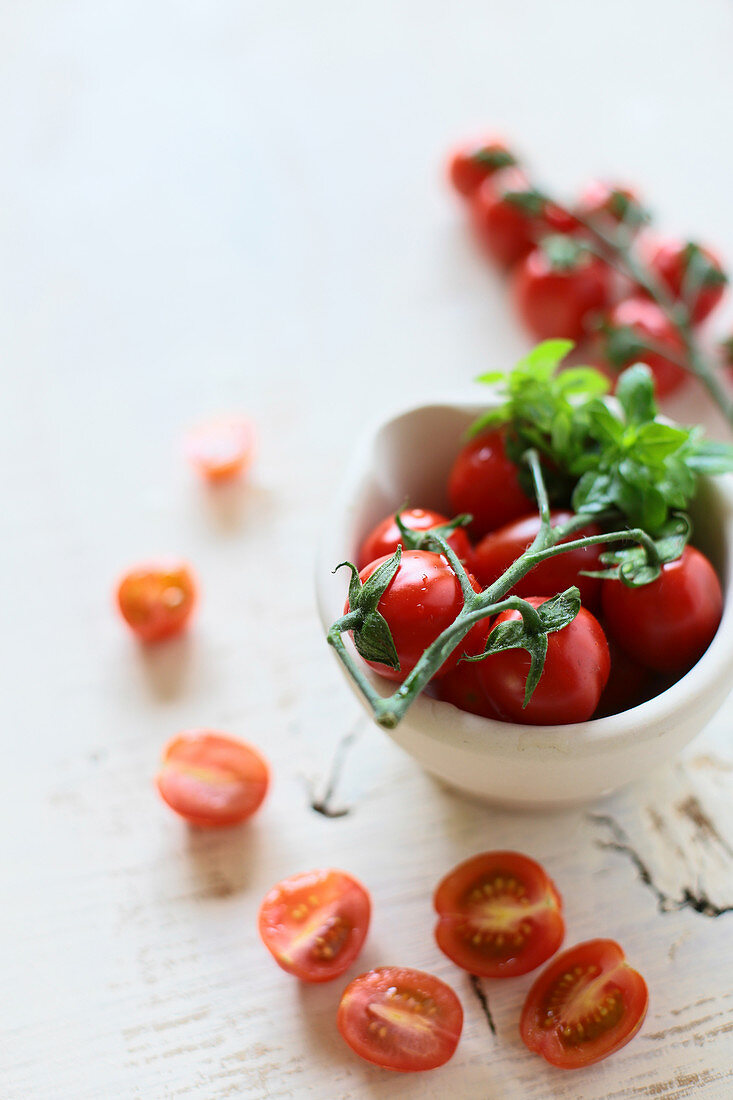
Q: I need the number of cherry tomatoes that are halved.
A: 7